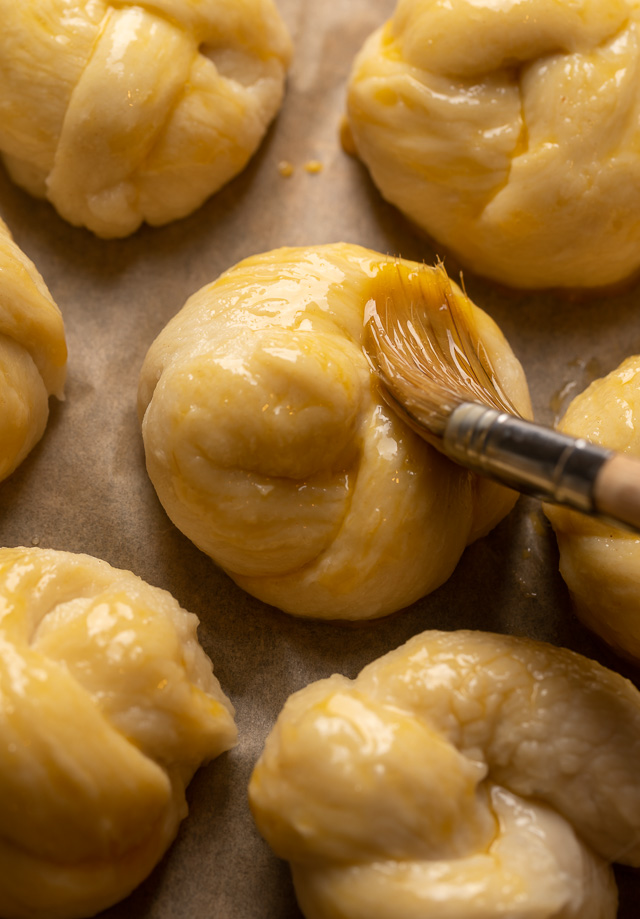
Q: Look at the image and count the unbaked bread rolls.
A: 7